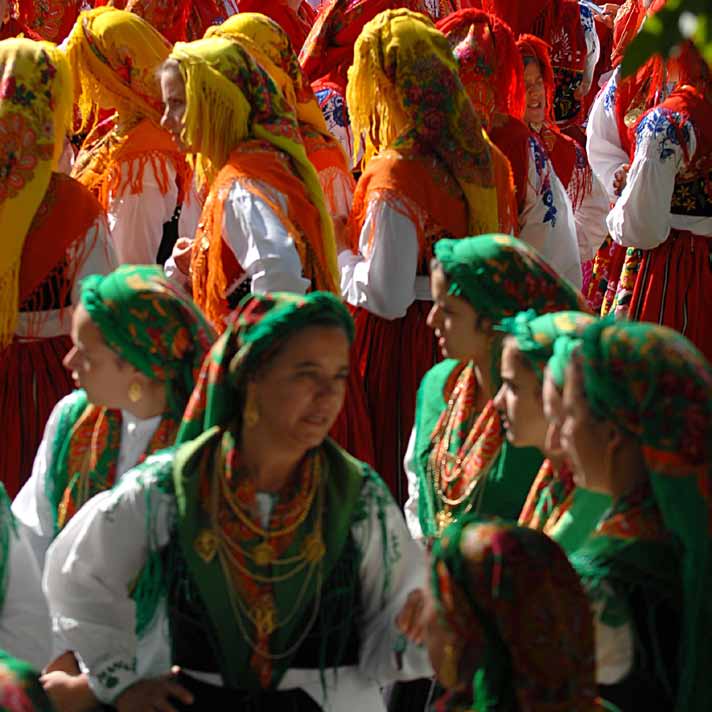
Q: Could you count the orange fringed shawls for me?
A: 5